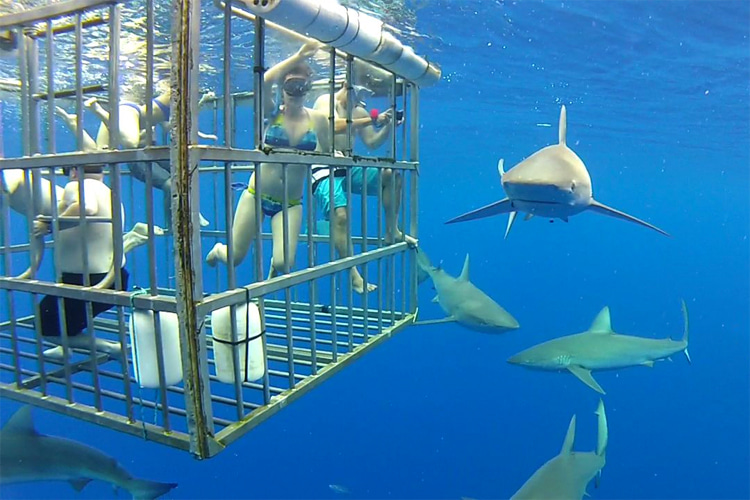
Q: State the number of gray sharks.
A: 5